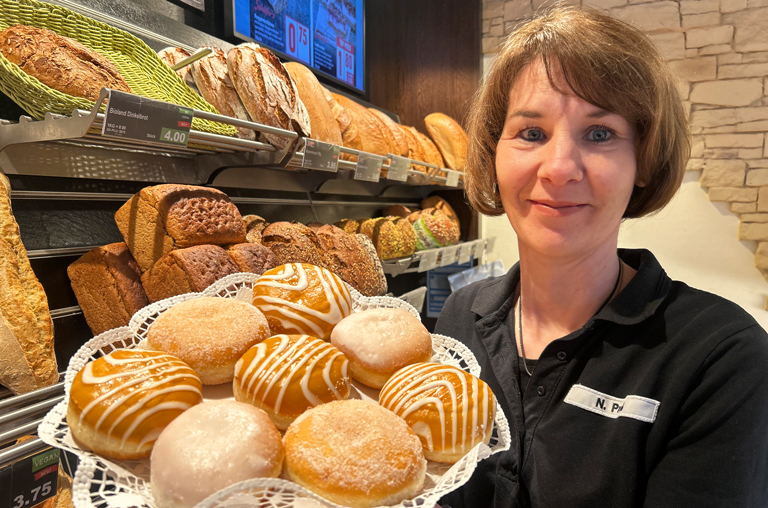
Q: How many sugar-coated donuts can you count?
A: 2